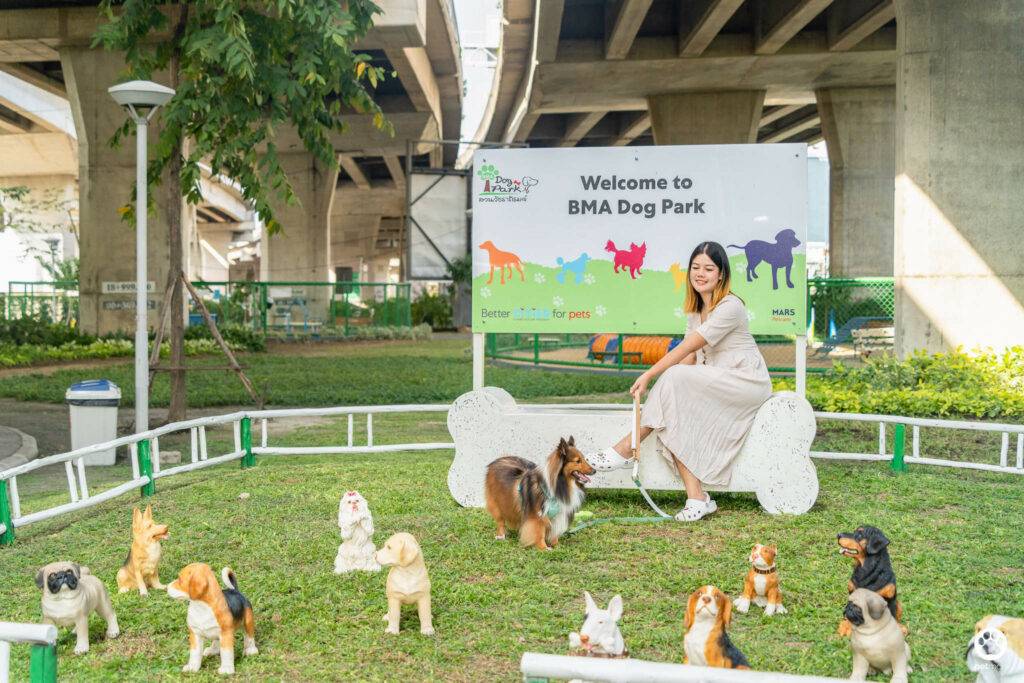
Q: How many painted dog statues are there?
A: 11